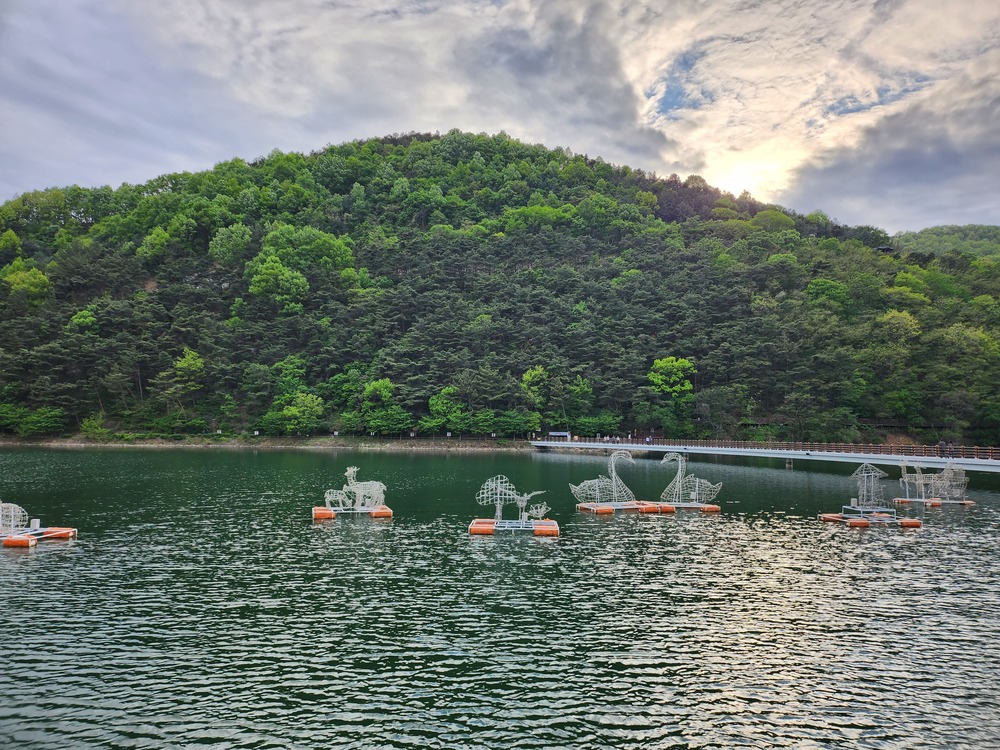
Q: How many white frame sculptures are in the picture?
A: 7